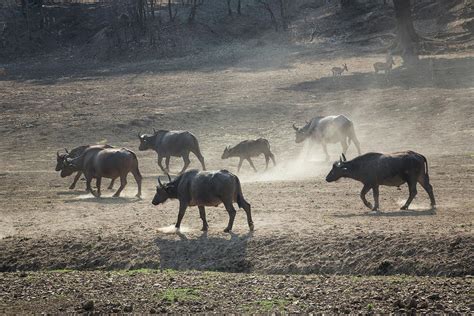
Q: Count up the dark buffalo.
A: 6